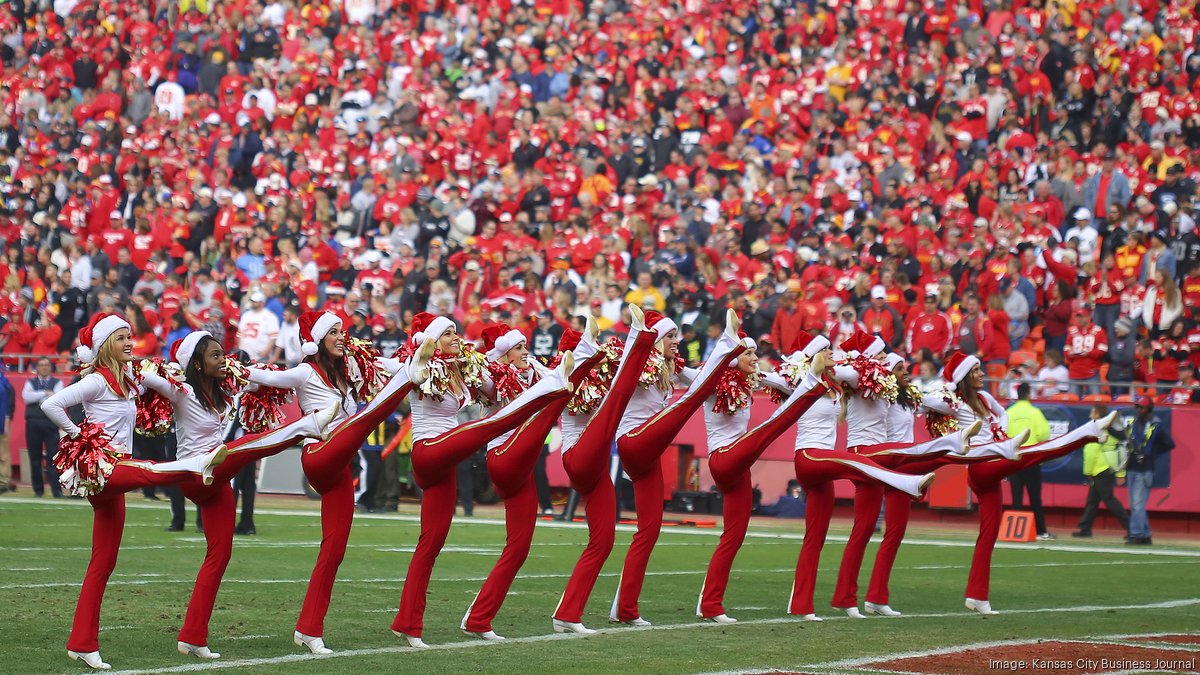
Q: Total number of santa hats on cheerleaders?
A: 12